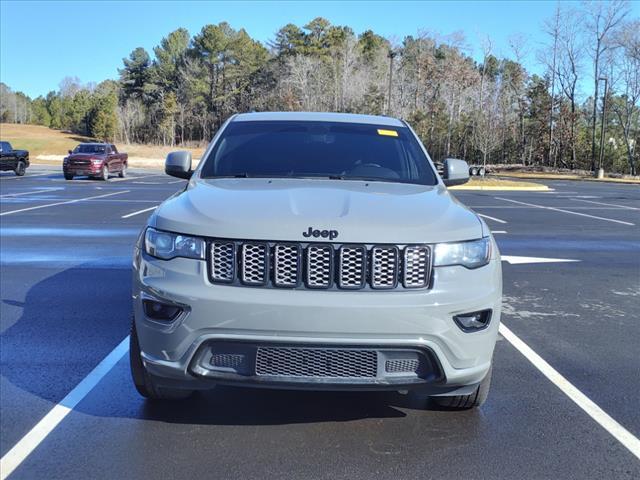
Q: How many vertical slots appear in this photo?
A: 7